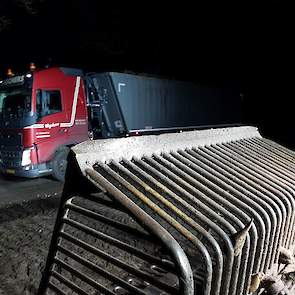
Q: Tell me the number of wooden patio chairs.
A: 0